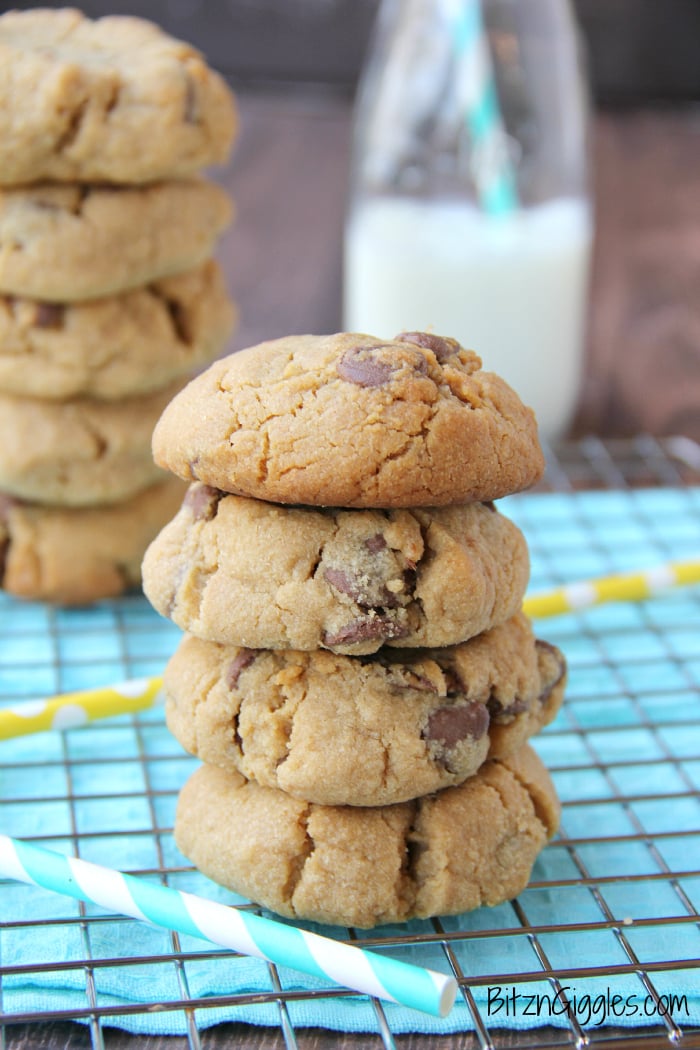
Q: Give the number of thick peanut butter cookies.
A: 9